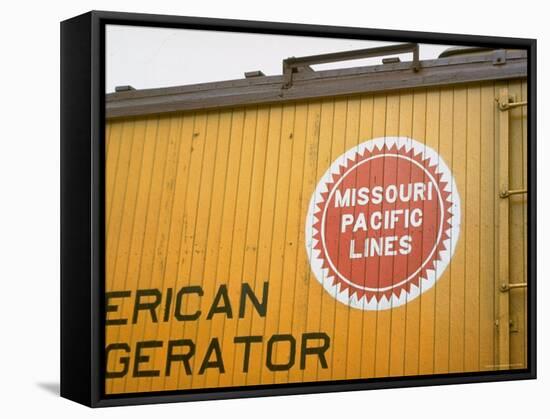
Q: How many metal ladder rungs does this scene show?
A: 3